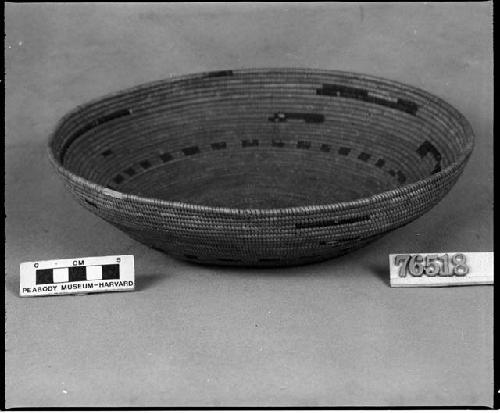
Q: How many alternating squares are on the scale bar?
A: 5